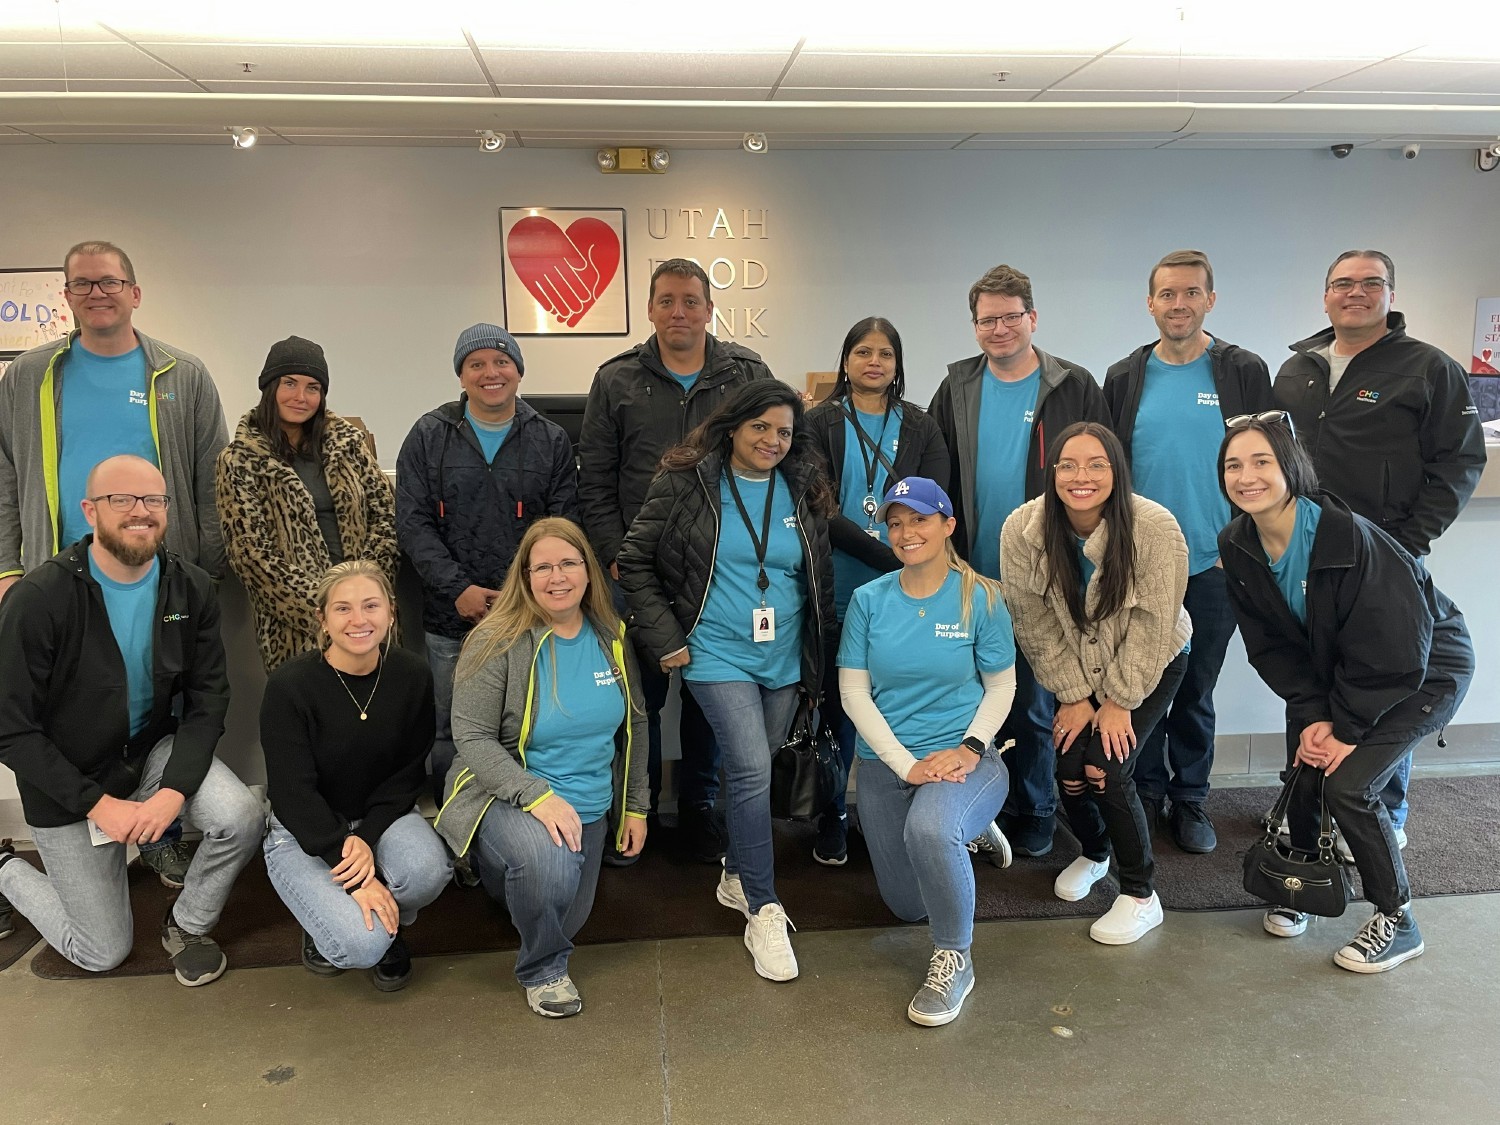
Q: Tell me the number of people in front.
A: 7